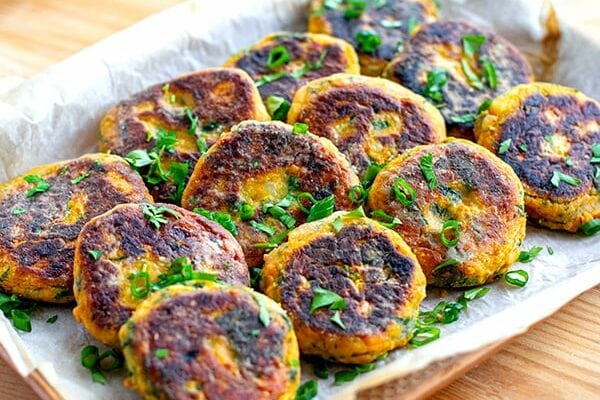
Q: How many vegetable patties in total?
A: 12